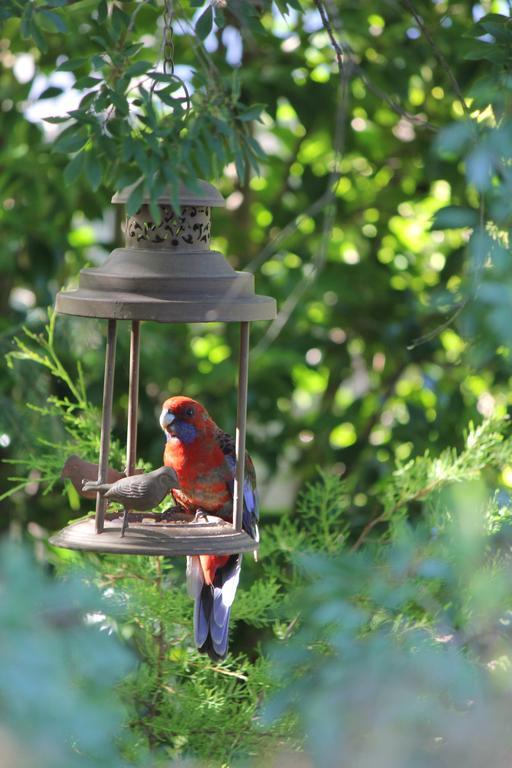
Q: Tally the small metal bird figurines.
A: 2